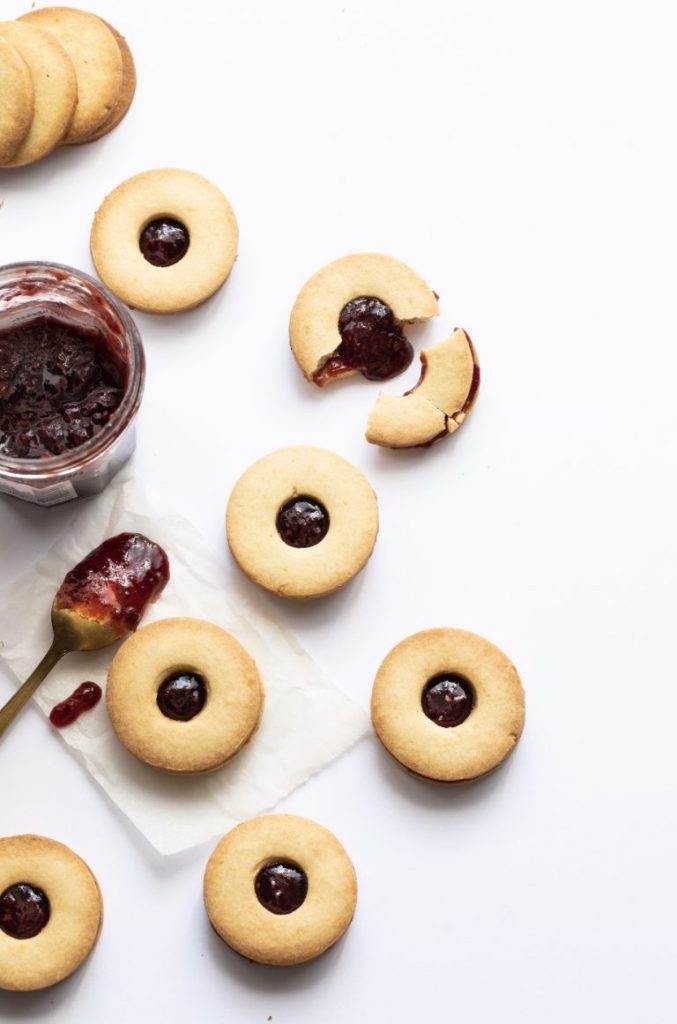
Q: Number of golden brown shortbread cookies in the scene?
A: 11